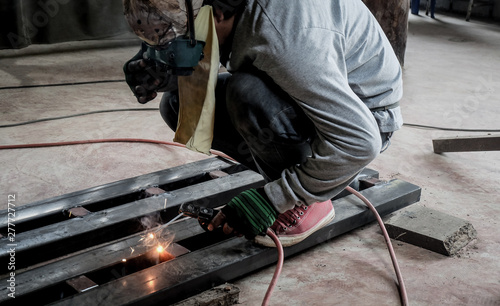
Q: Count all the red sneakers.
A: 1